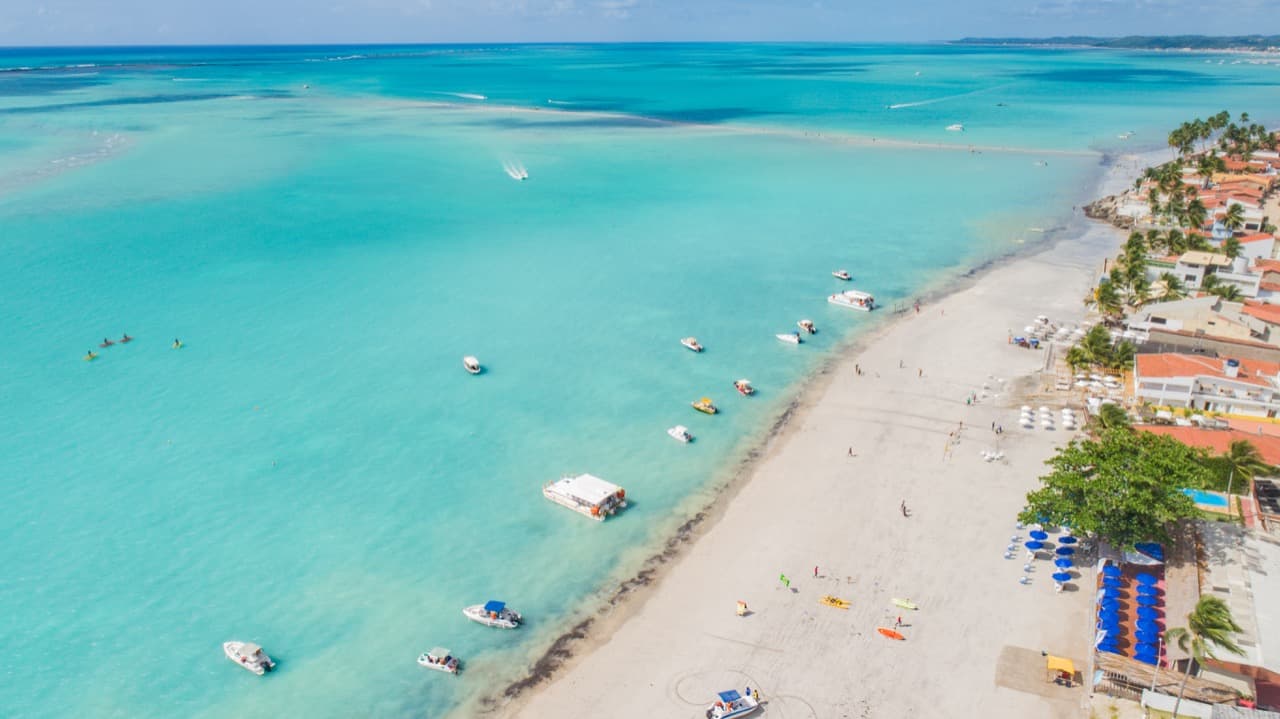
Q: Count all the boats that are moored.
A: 13